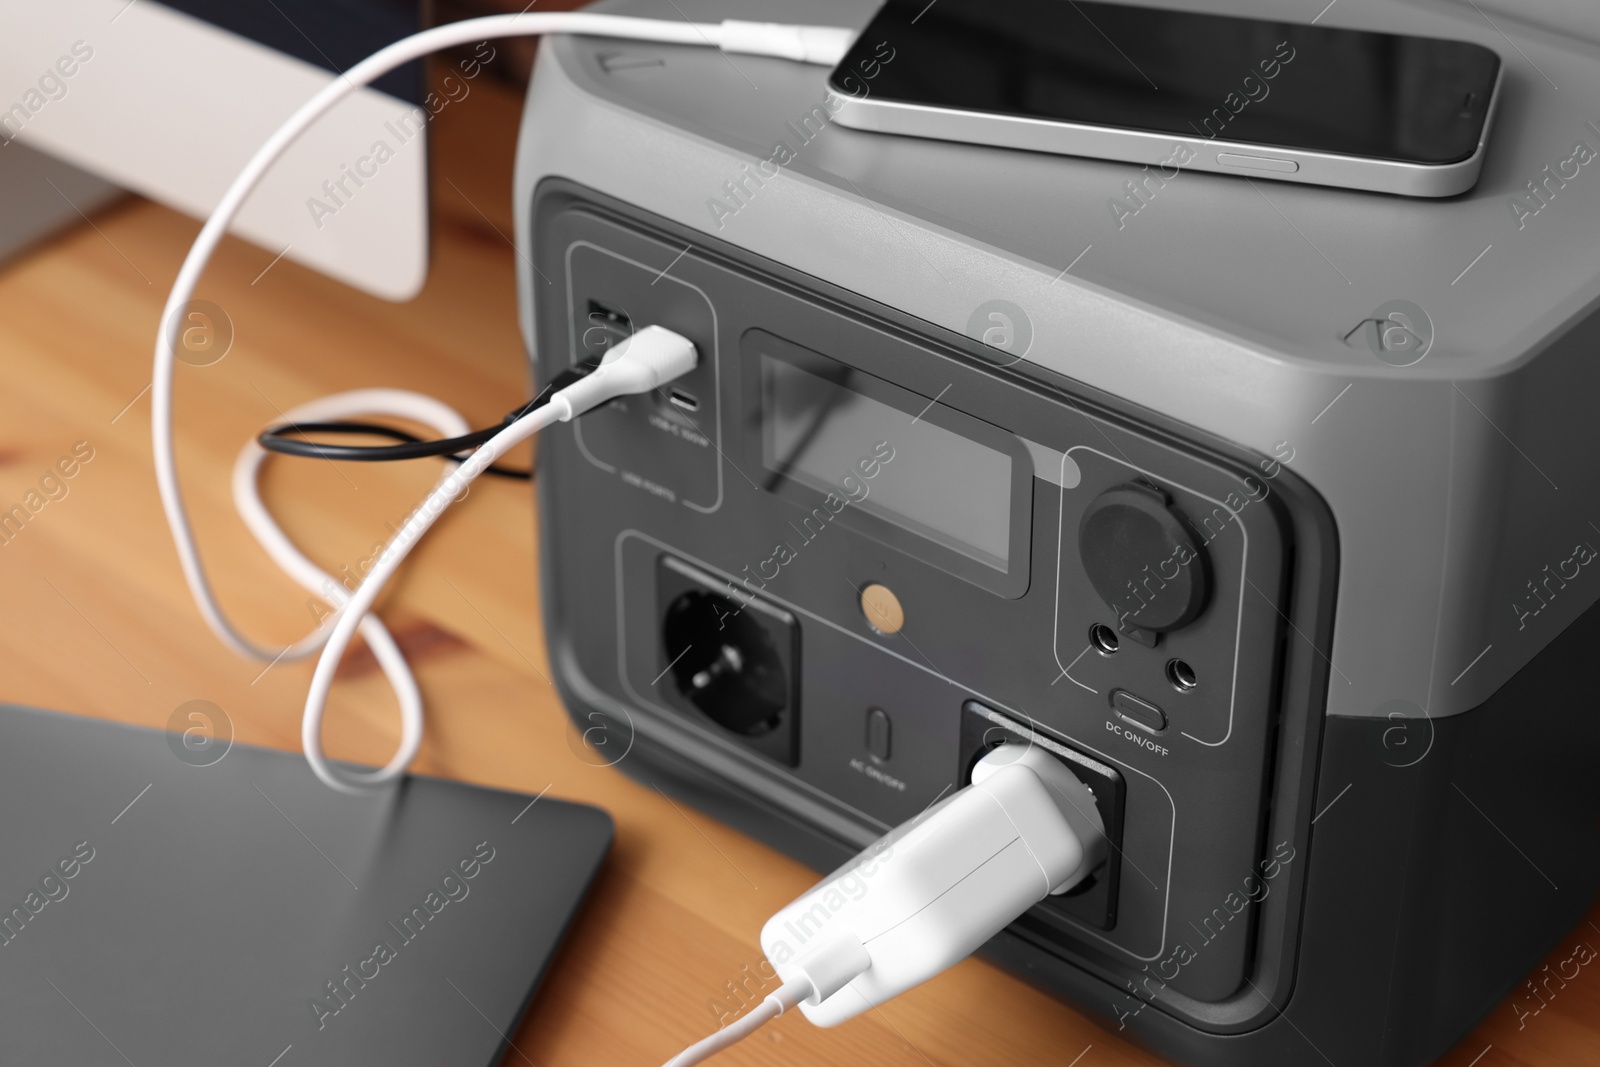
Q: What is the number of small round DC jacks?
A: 2